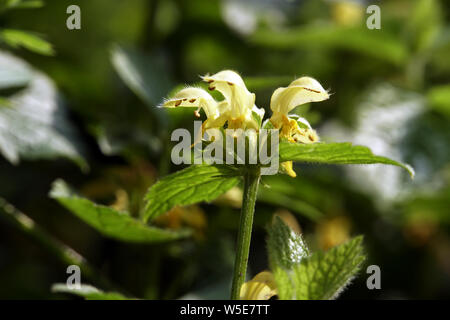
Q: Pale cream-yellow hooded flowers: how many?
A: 3